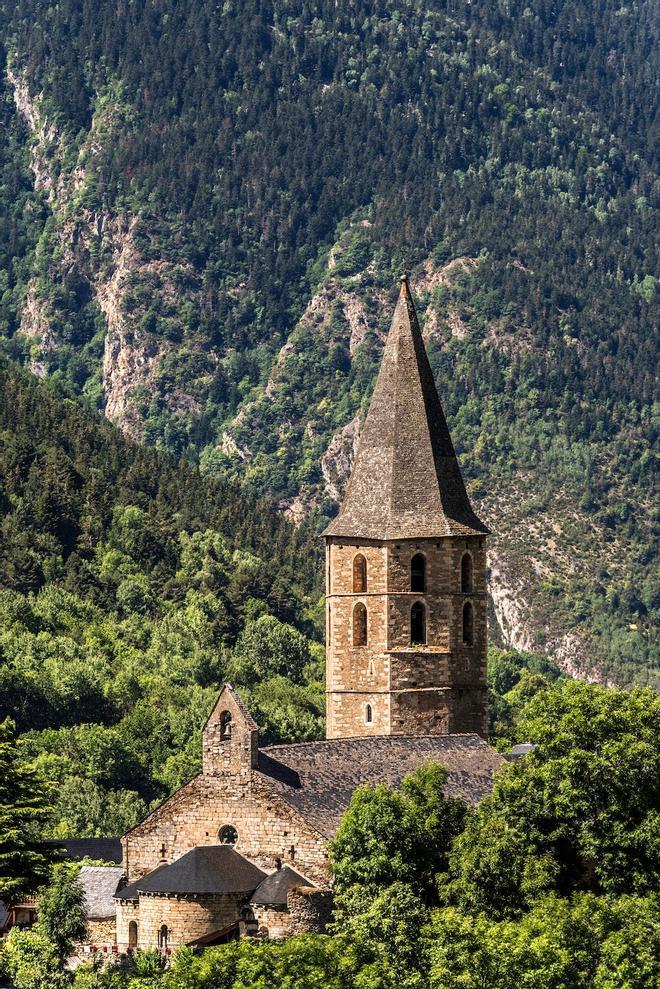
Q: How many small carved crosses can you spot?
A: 2